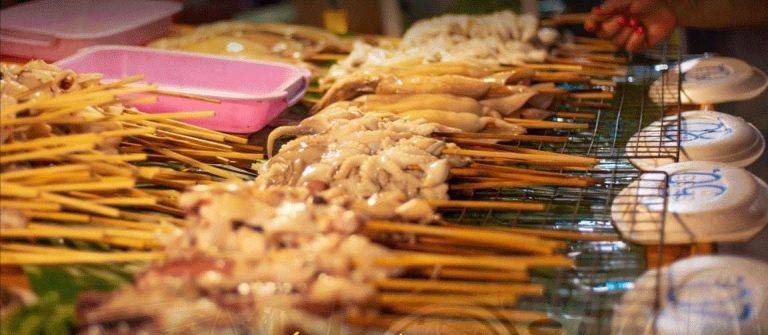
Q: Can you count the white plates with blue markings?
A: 4